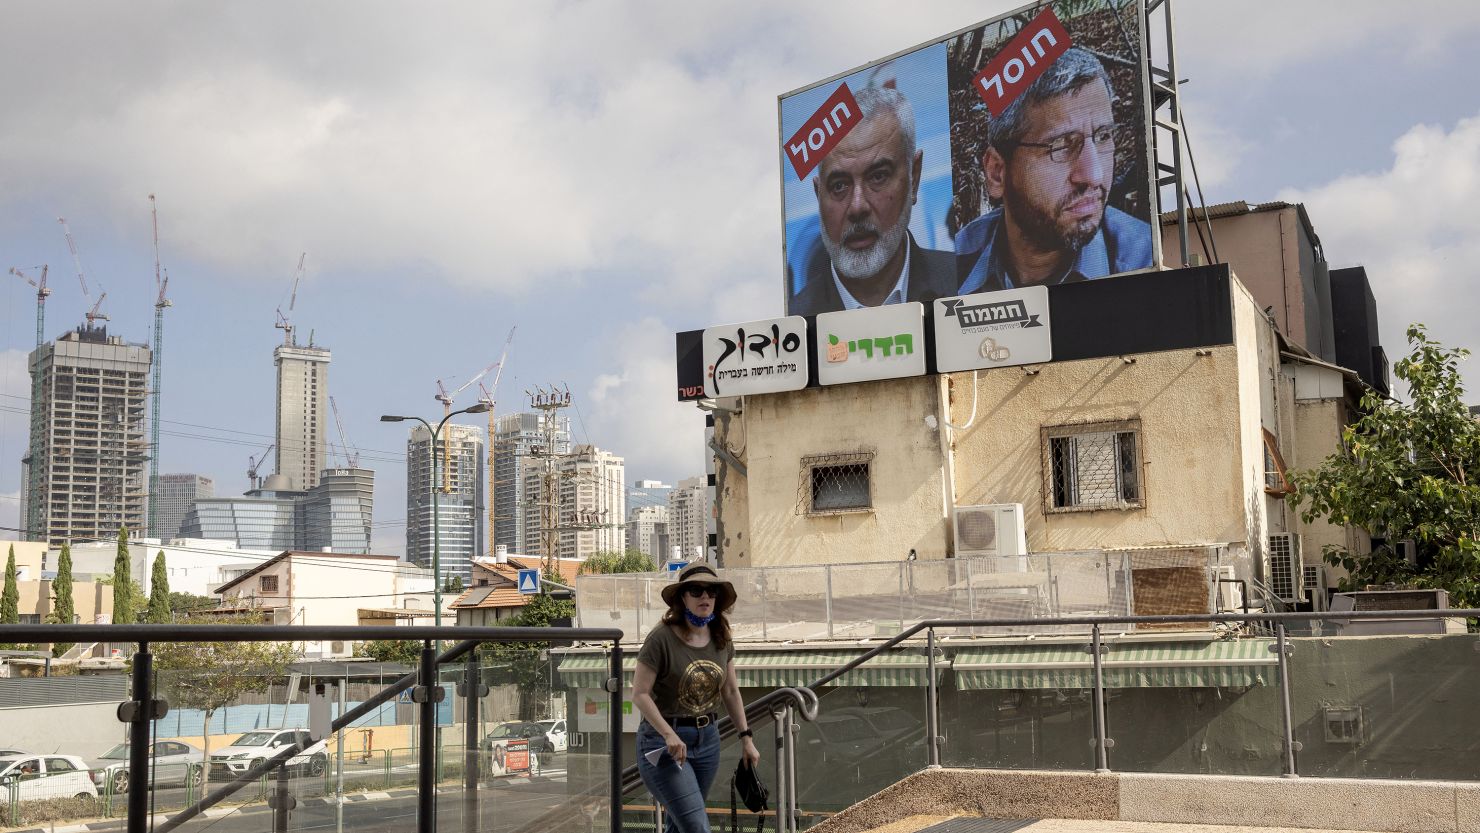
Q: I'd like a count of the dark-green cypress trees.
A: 4